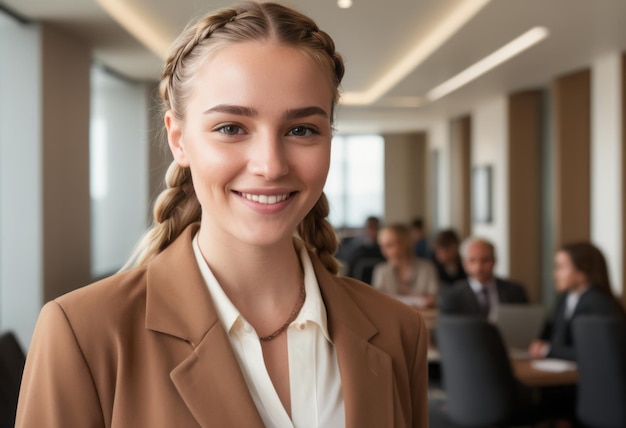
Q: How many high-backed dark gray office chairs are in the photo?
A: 2